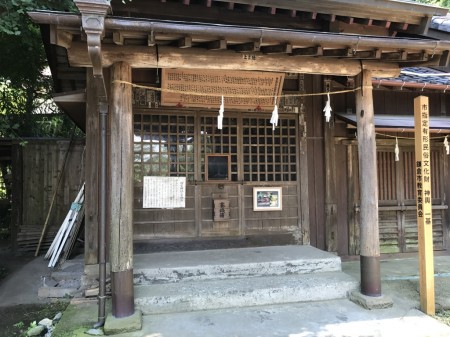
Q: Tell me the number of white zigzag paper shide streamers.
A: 5